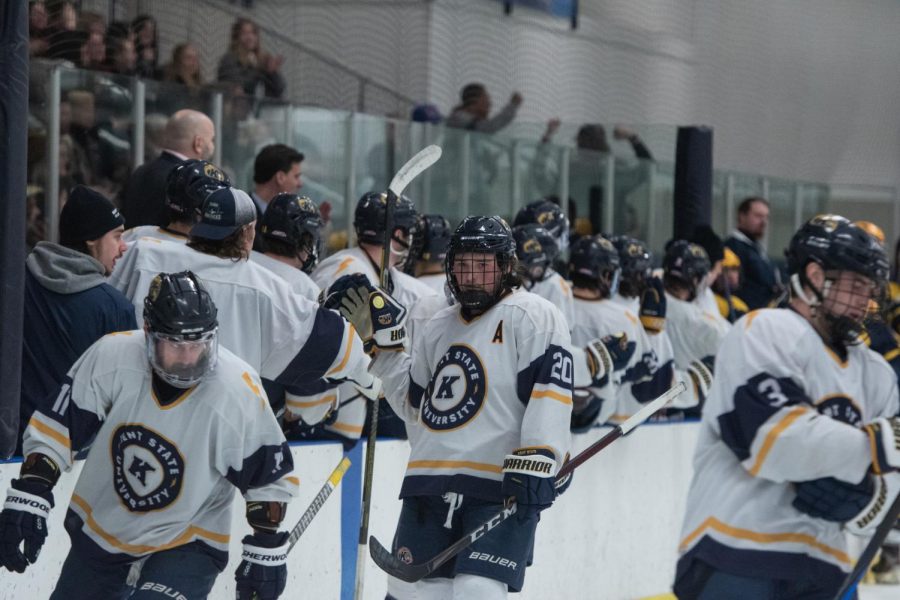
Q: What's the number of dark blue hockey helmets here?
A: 12